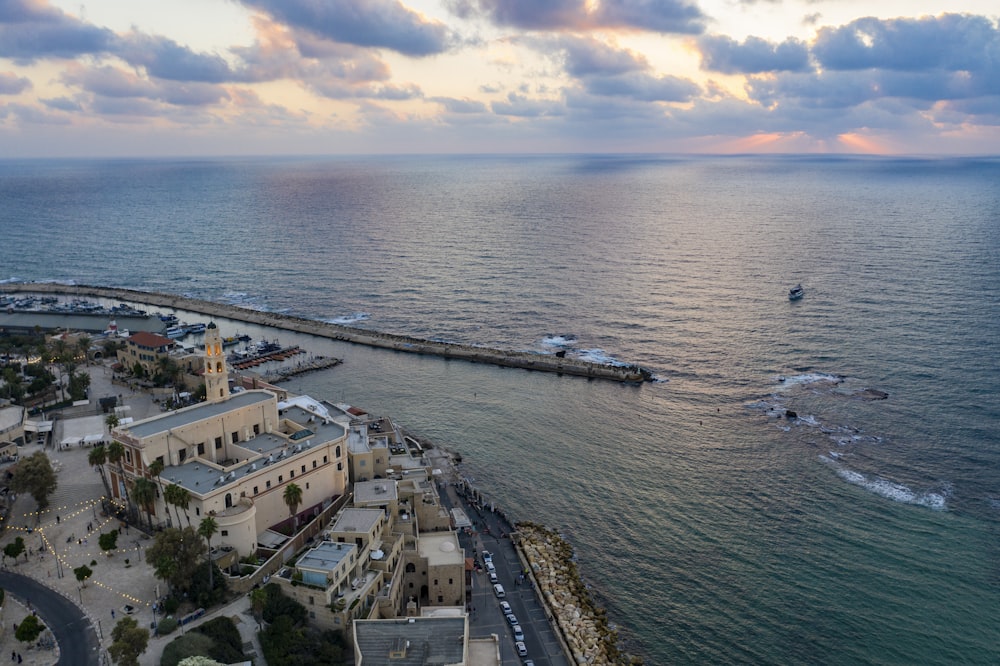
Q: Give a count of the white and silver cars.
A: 9